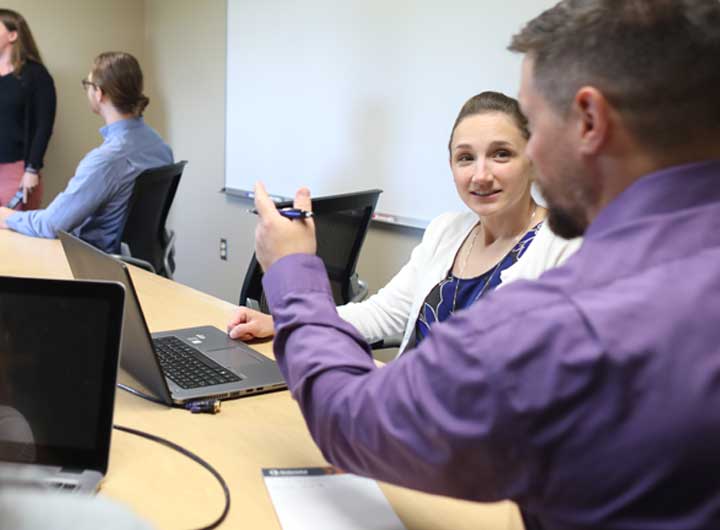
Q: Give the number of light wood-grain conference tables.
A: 1